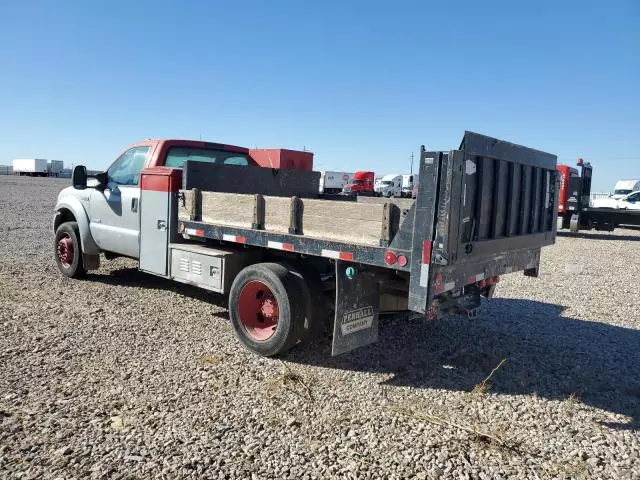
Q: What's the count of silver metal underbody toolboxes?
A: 1